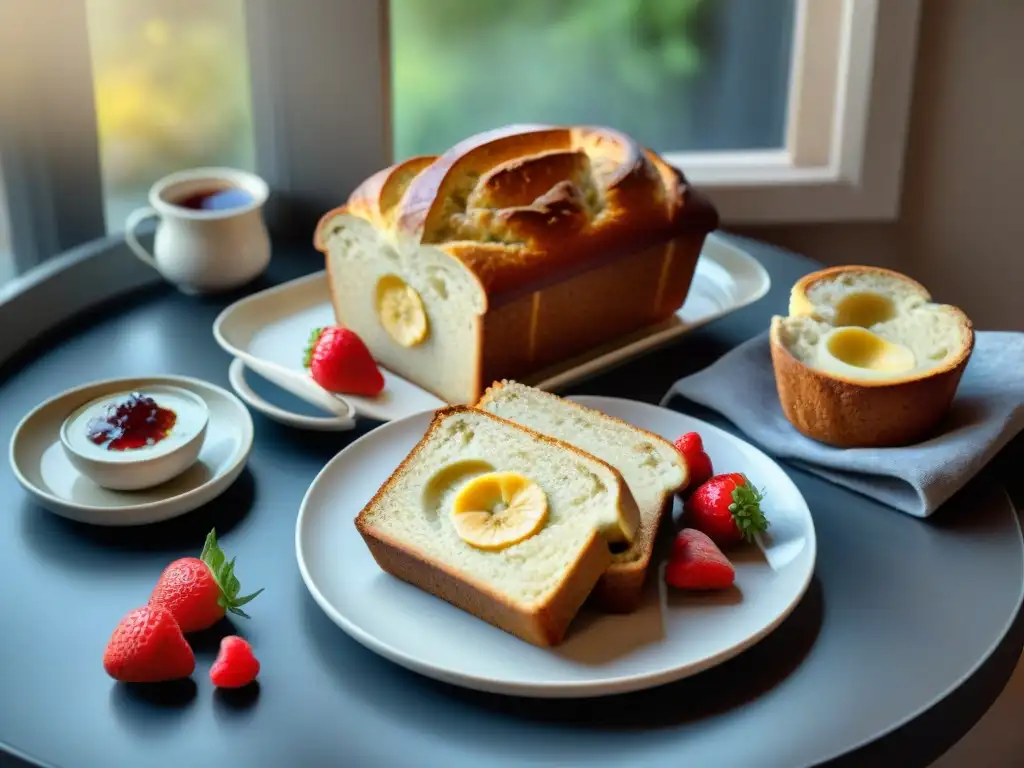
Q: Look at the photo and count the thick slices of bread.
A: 2